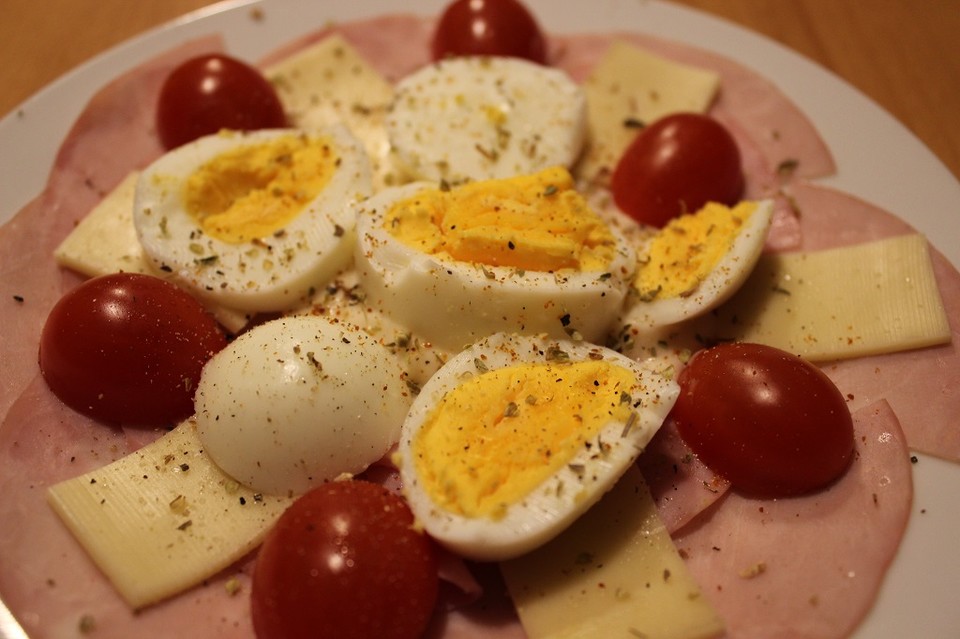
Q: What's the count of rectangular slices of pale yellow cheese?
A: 6